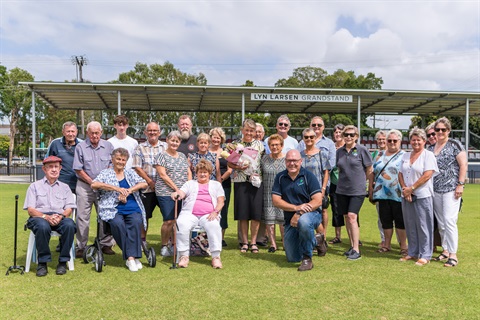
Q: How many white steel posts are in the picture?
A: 5